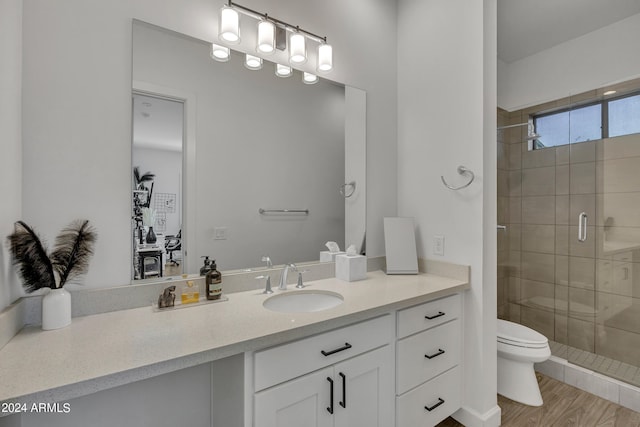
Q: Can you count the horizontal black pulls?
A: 4